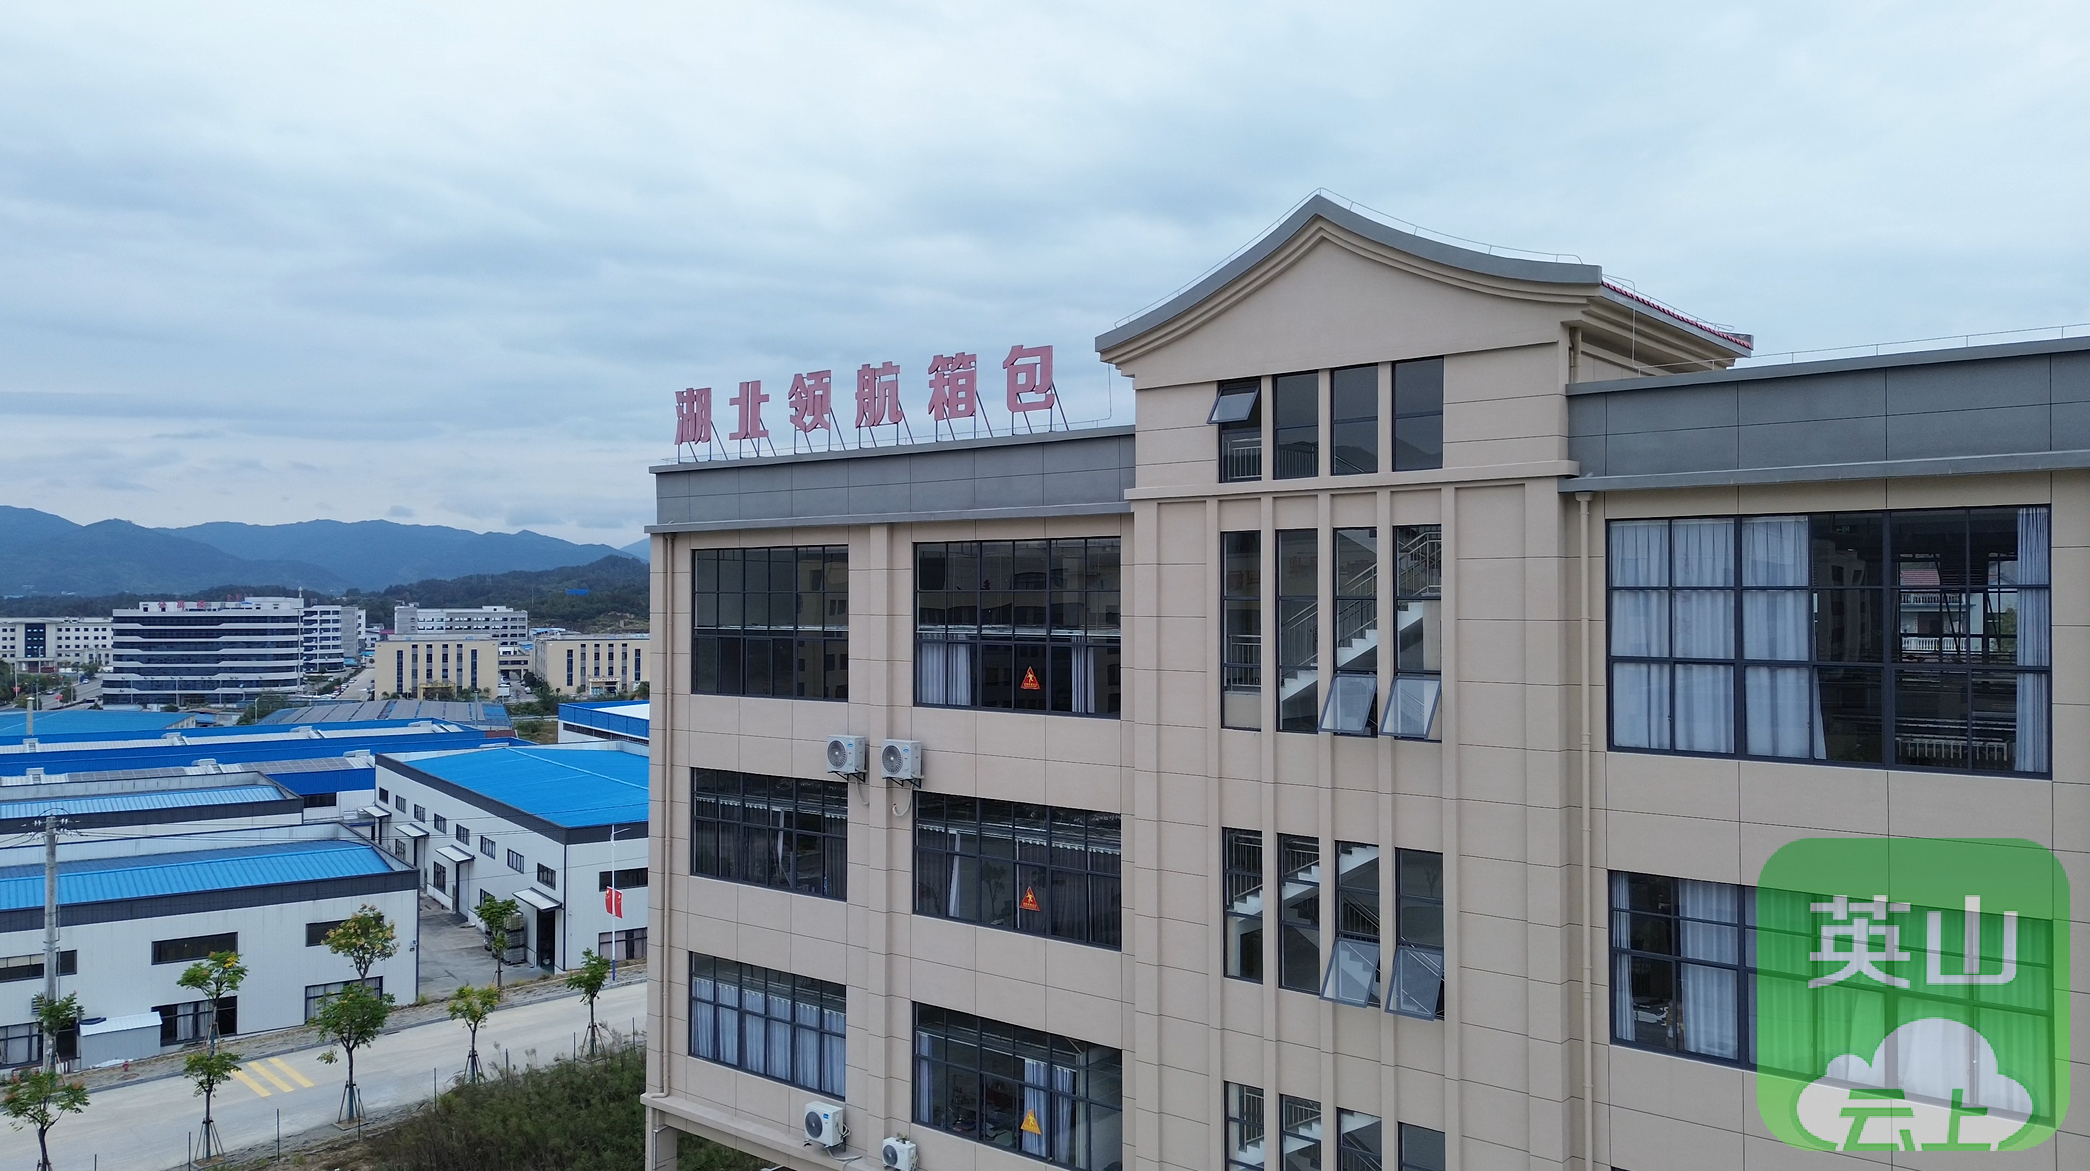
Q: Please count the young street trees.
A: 9